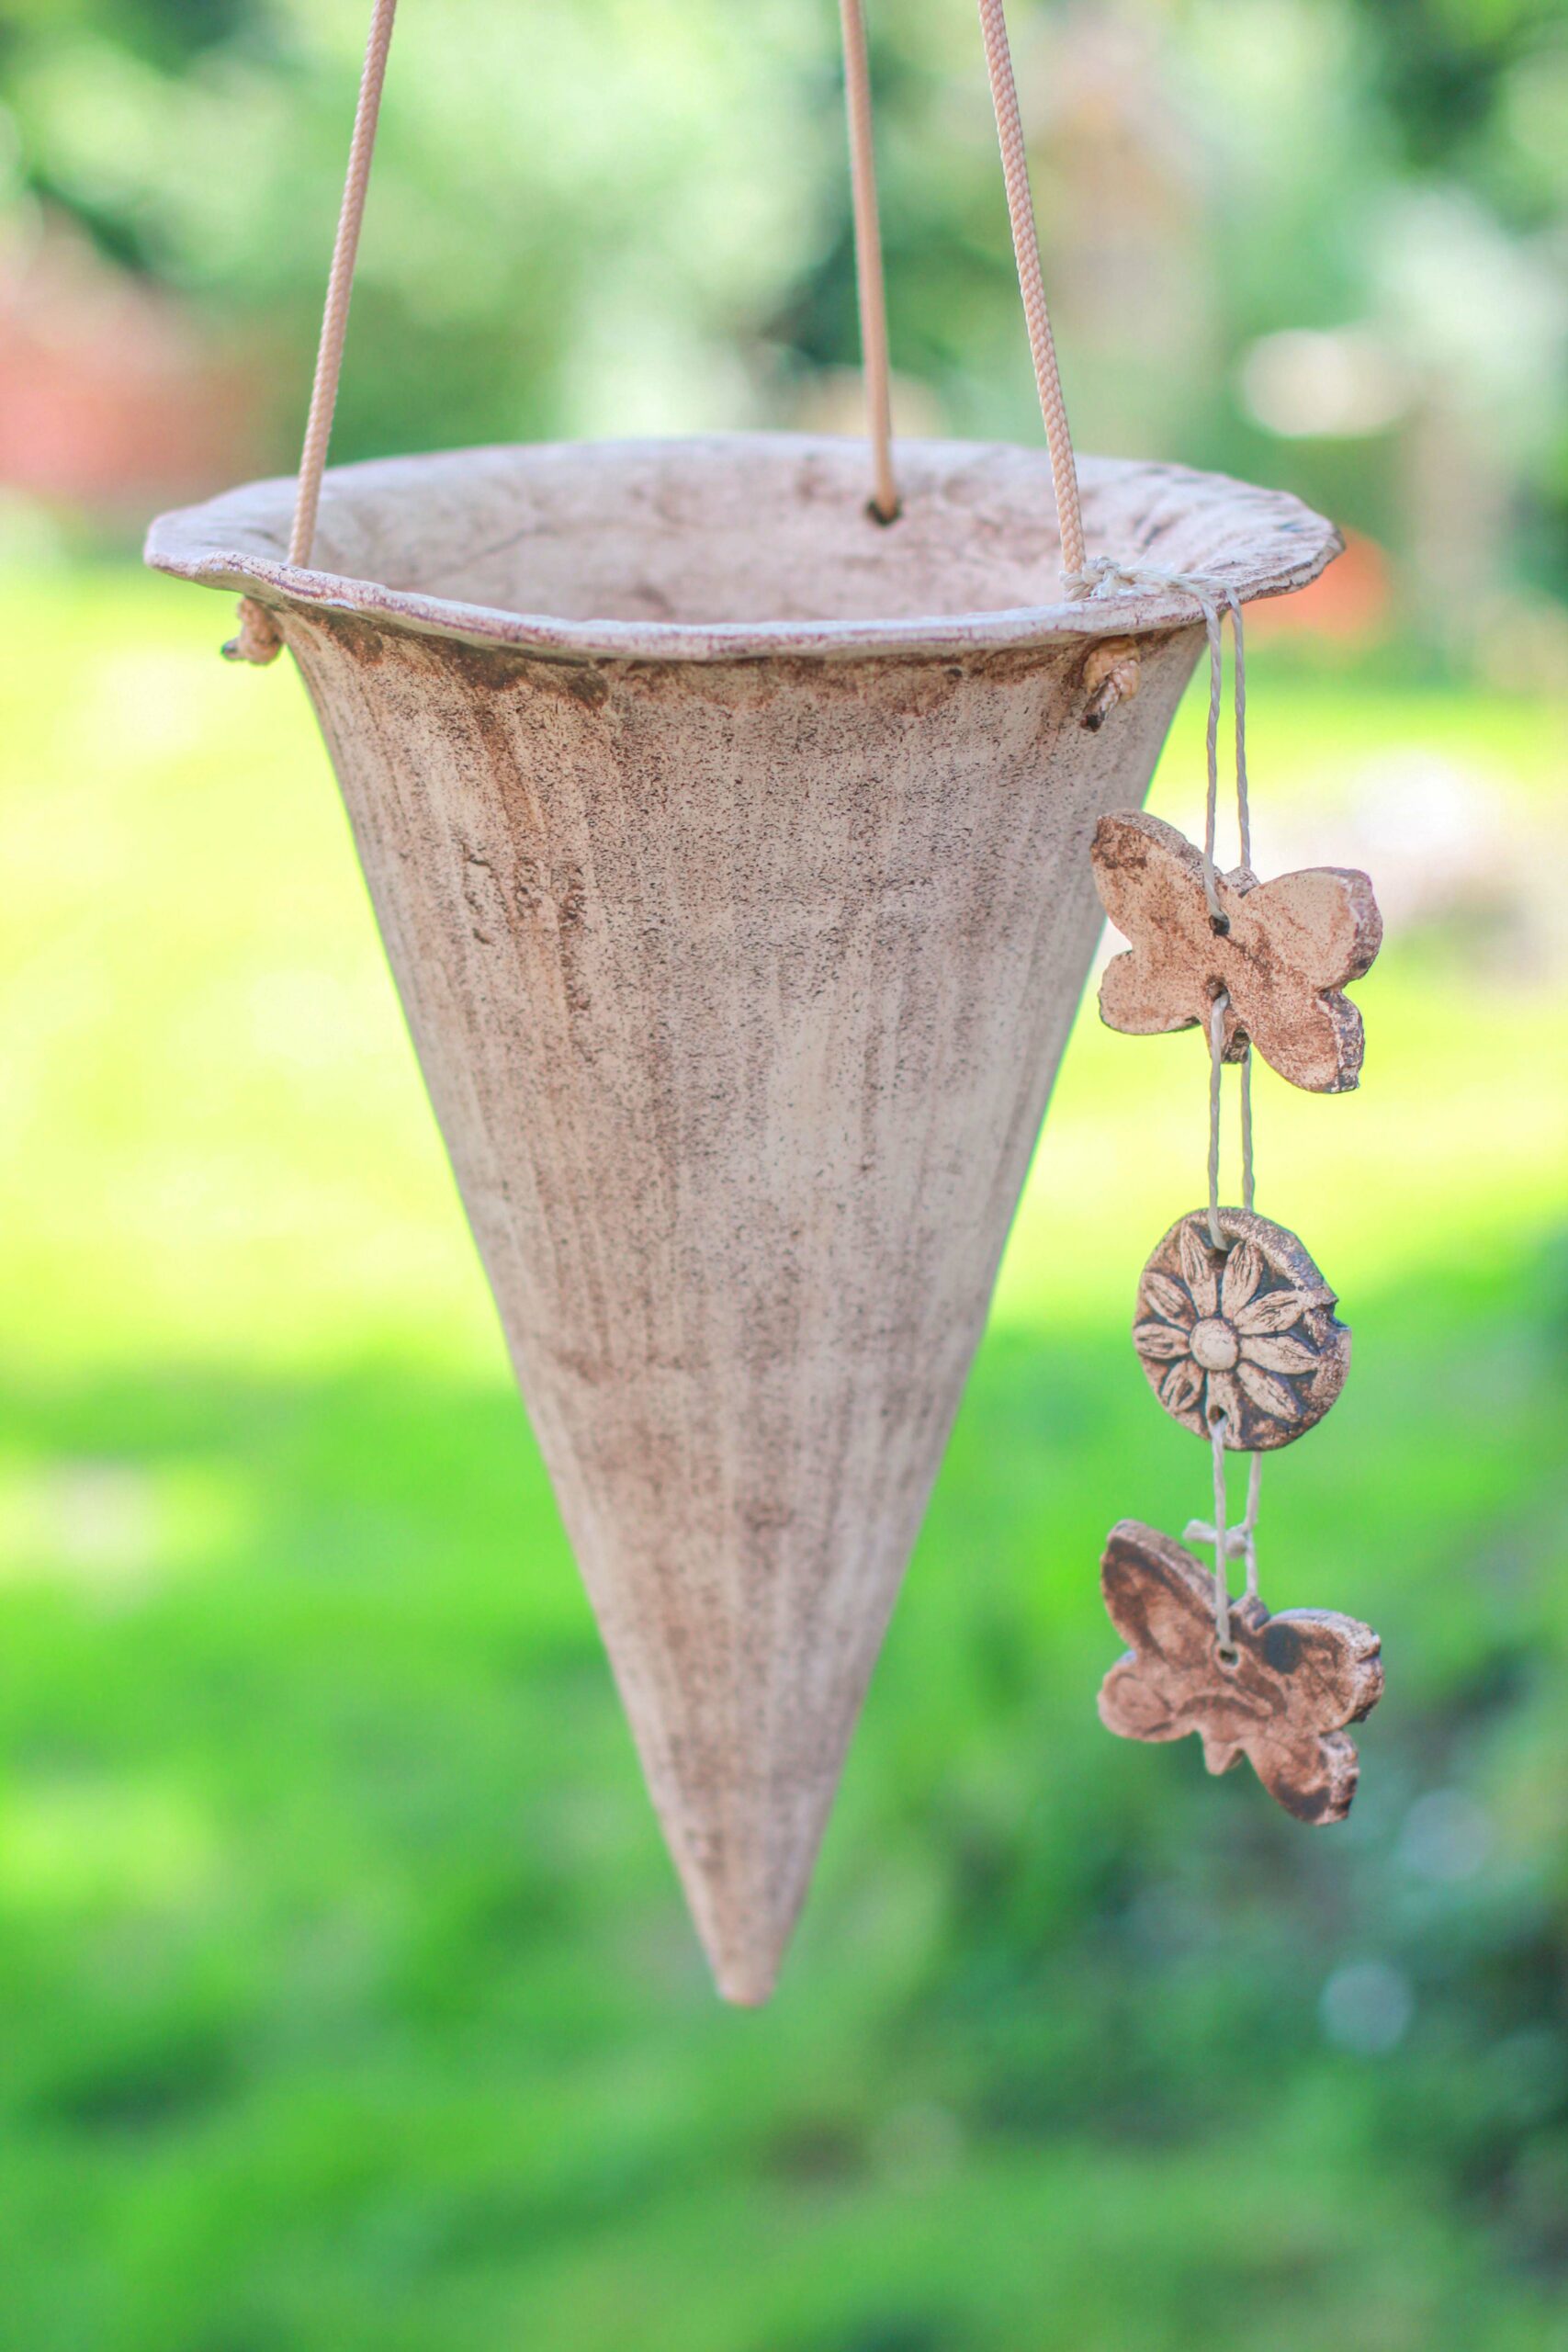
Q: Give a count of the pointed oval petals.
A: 9